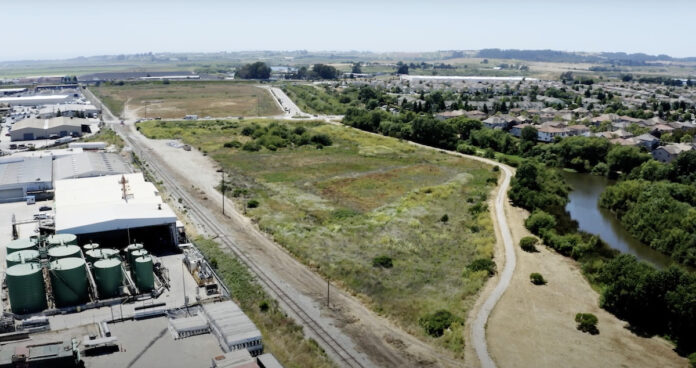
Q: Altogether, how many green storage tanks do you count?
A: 12